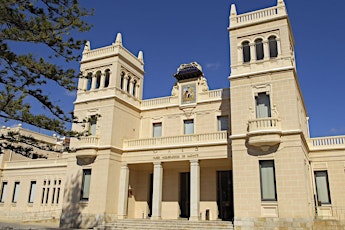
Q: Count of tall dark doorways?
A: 3